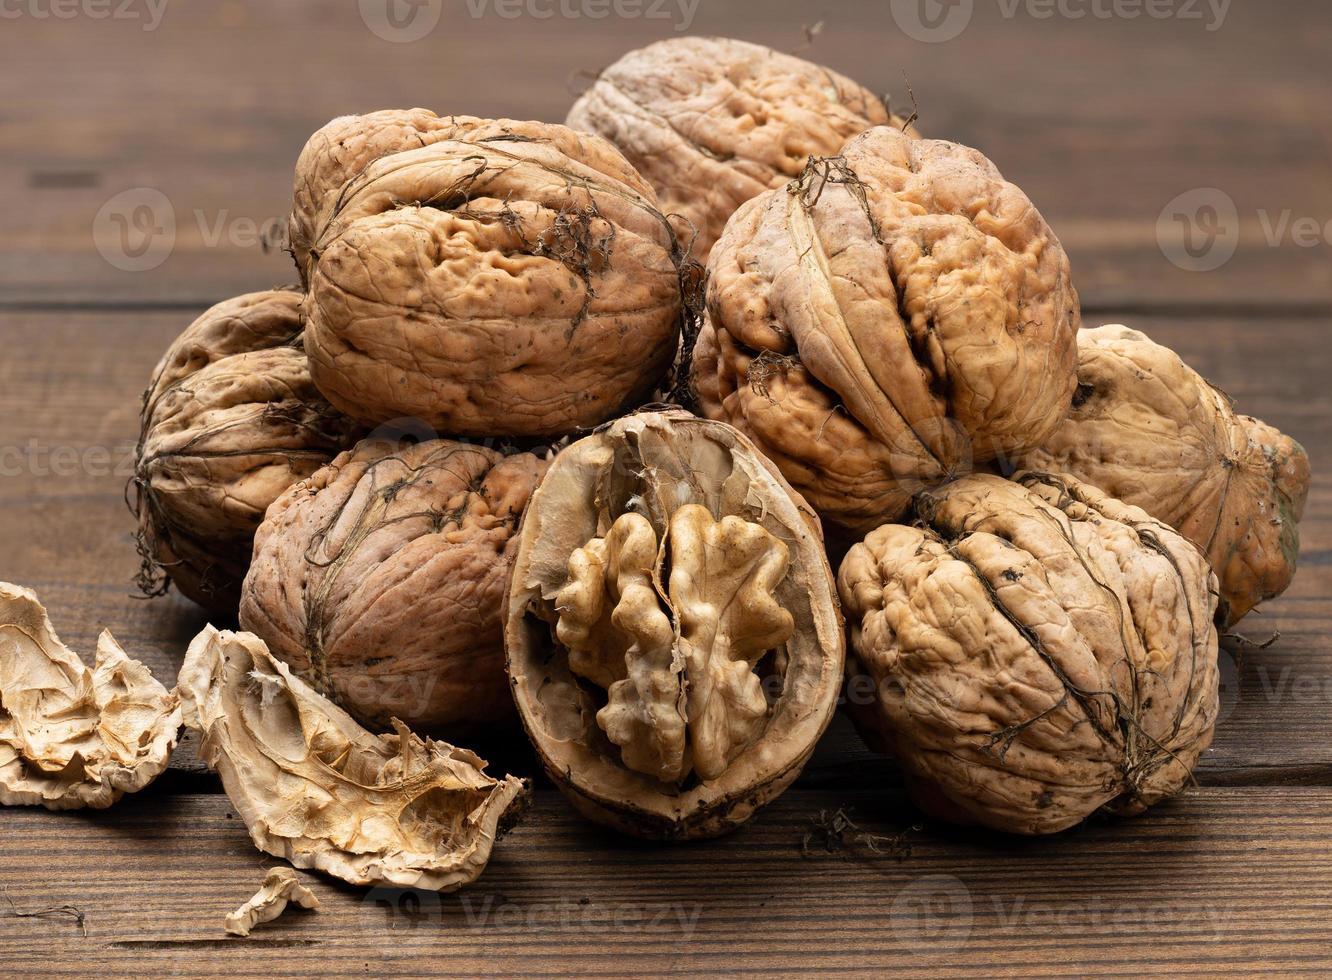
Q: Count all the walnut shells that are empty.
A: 2